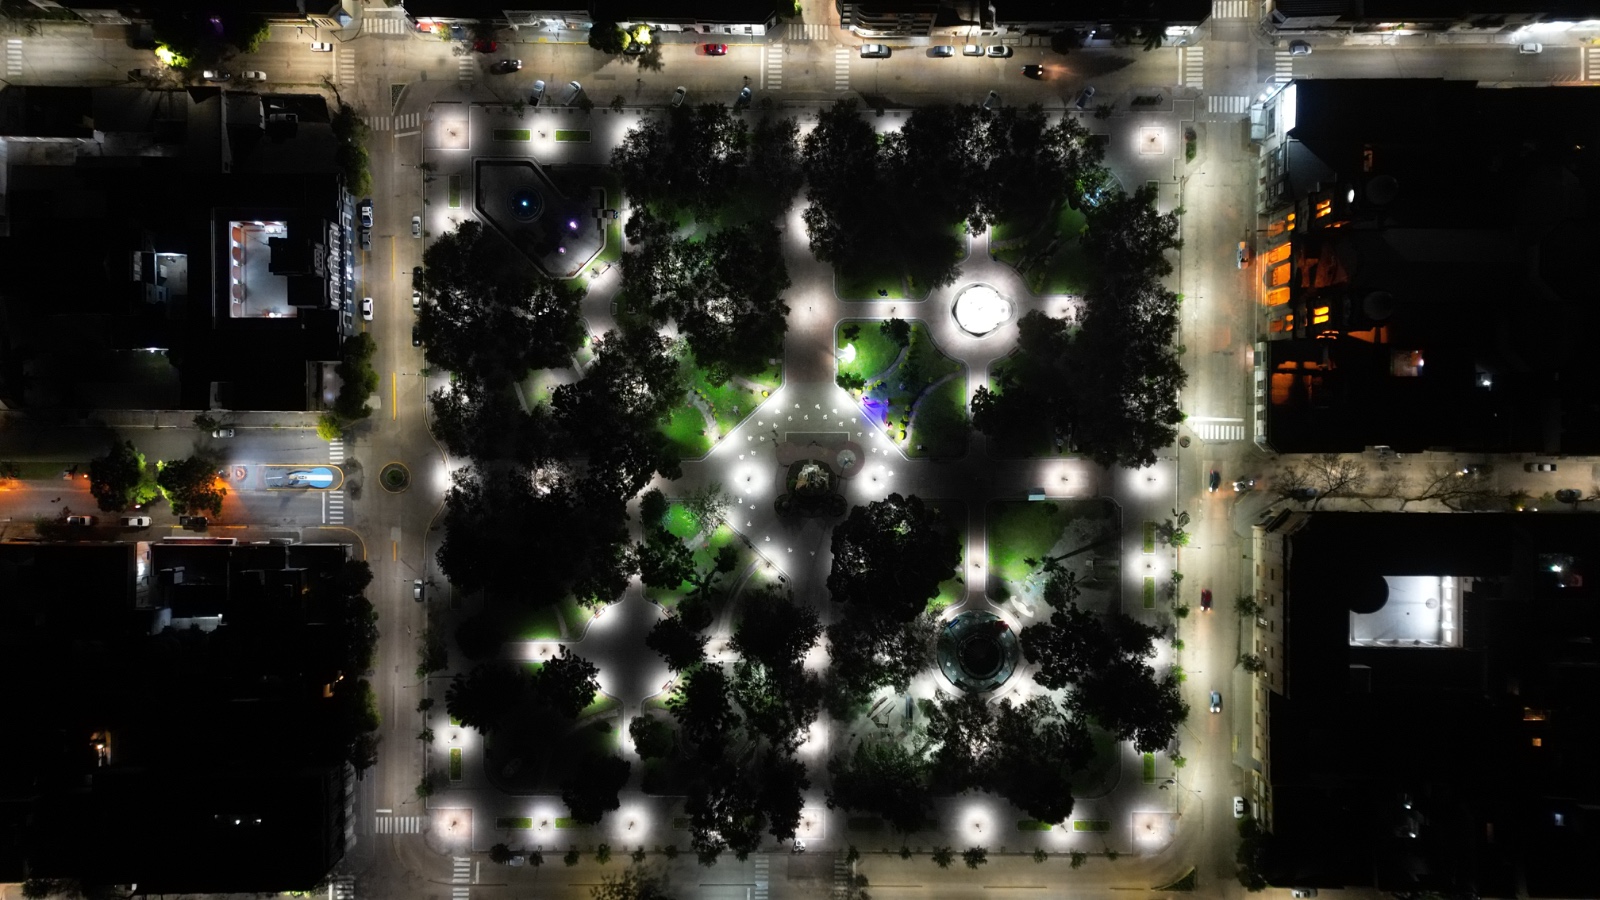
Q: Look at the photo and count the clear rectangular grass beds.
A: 11